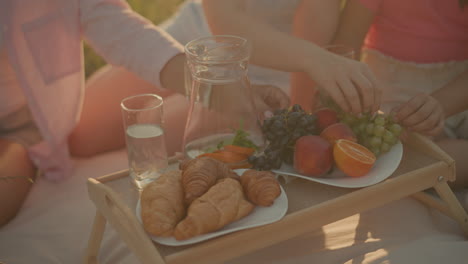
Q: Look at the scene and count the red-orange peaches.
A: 3